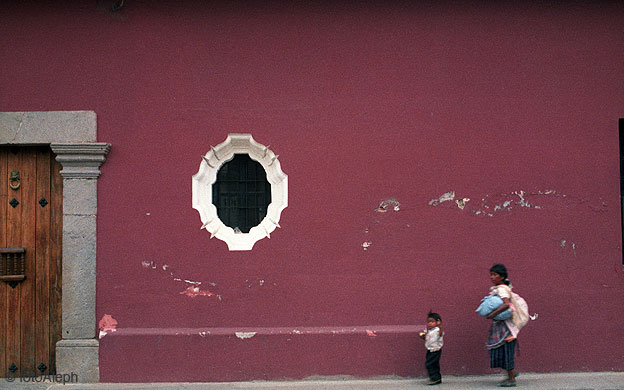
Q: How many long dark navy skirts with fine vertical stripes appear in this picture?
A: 1